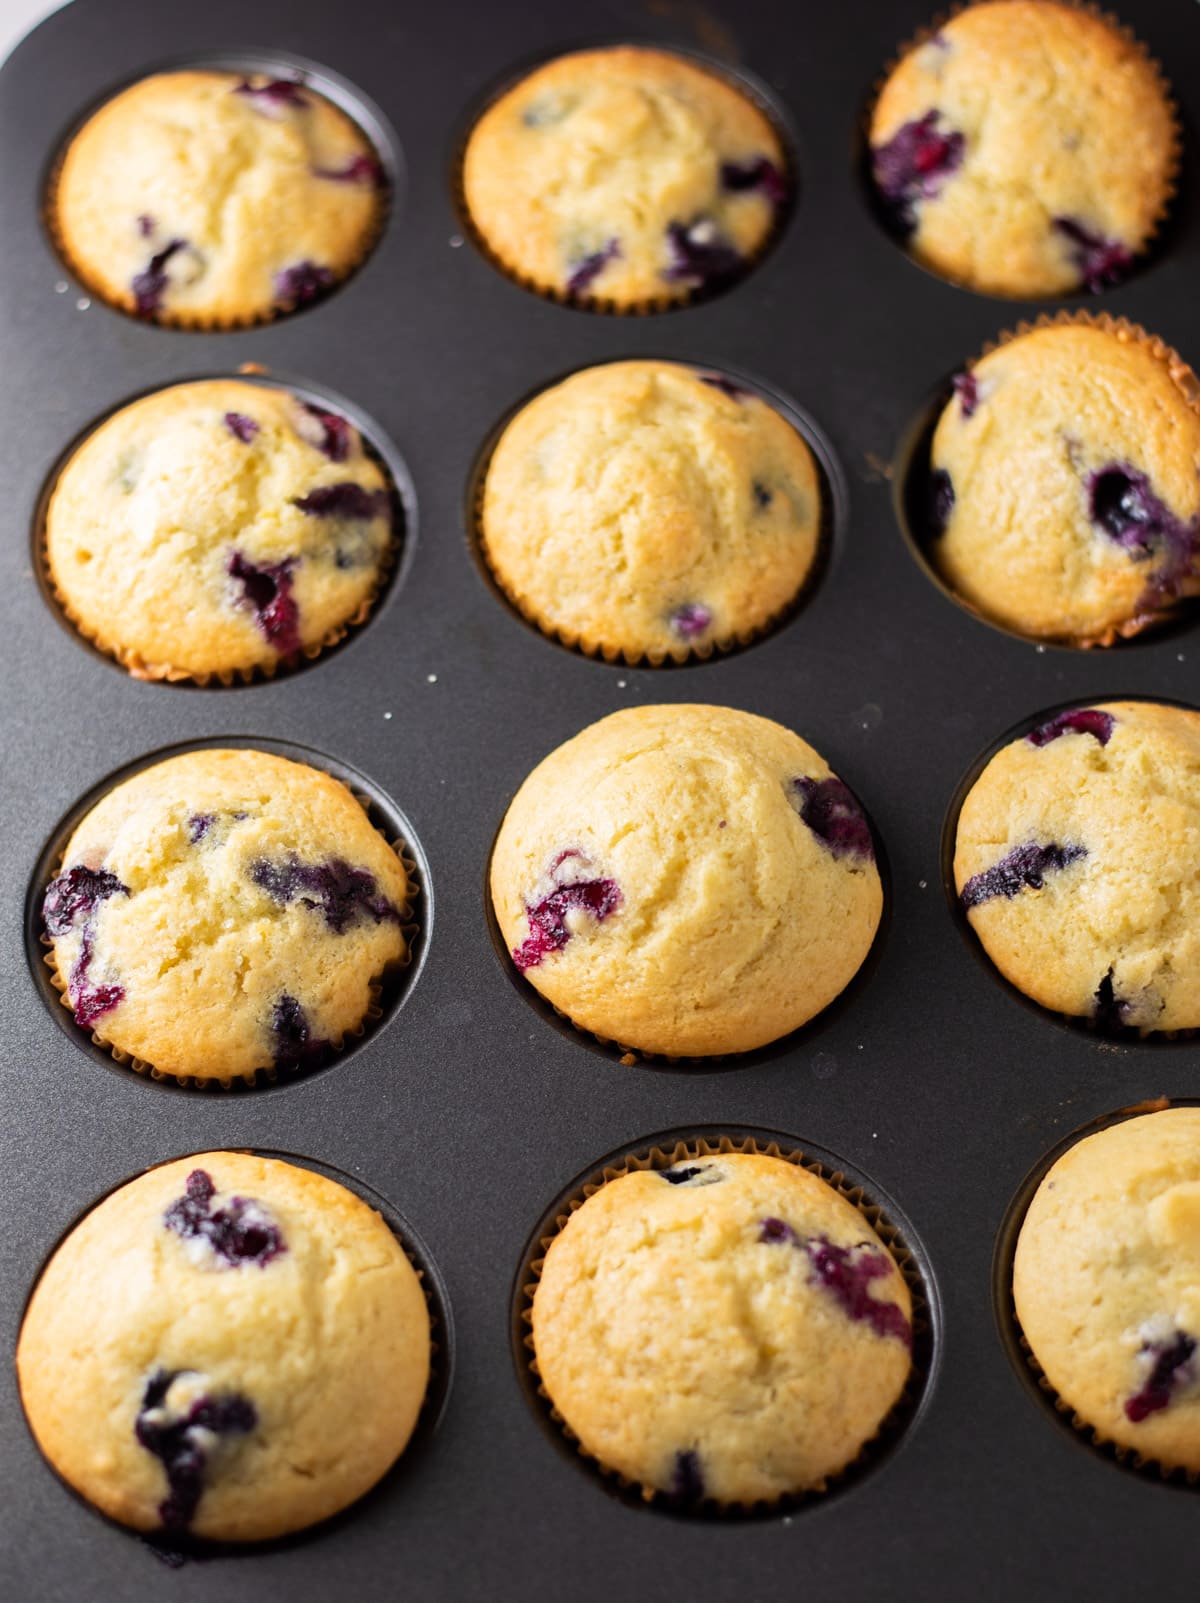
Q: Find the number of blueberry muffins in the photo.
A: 12